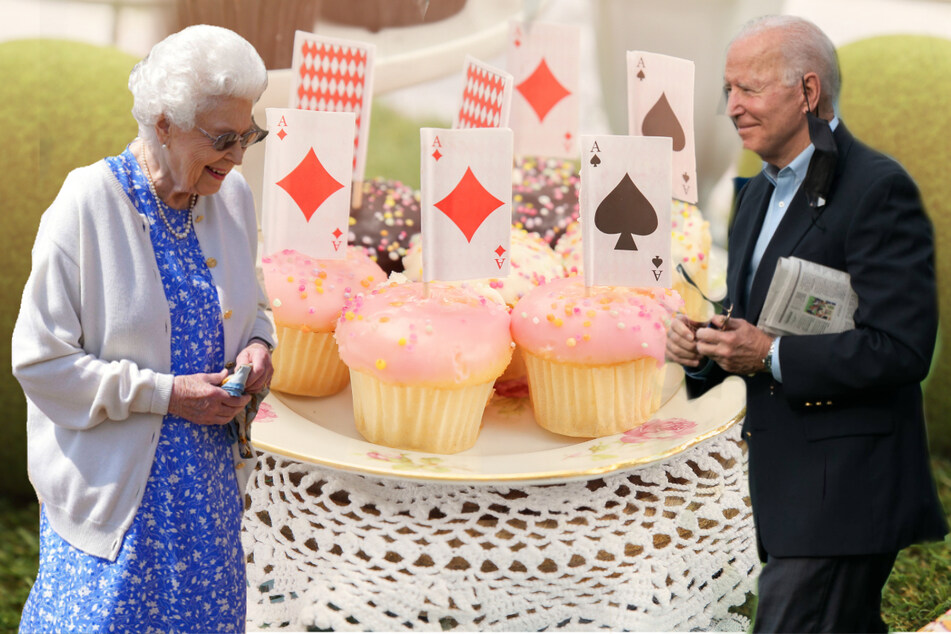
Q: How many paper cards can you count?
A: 7